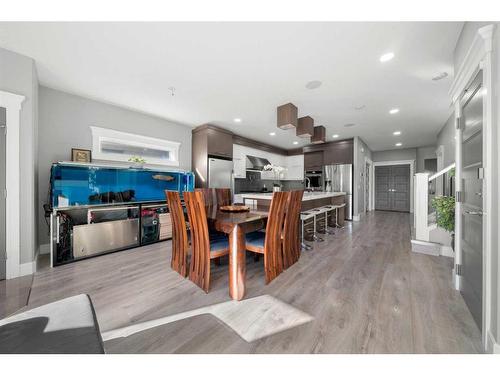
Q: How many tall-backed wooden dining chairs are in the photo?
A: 6